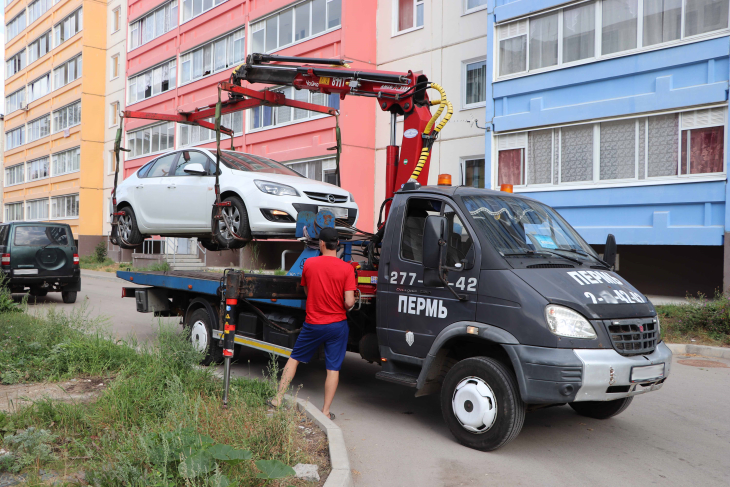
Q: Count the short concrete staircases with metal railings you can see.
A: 1